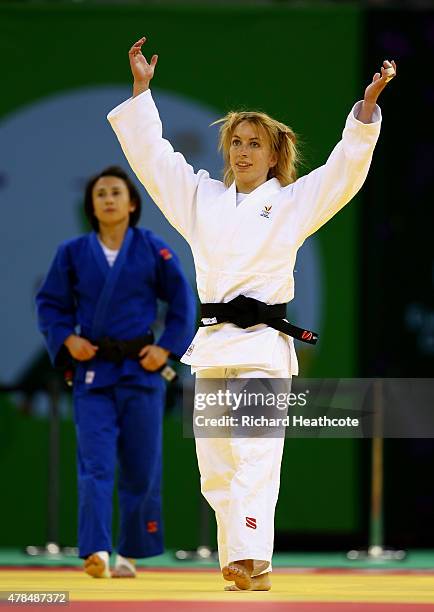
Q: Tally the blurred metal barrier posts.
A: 3